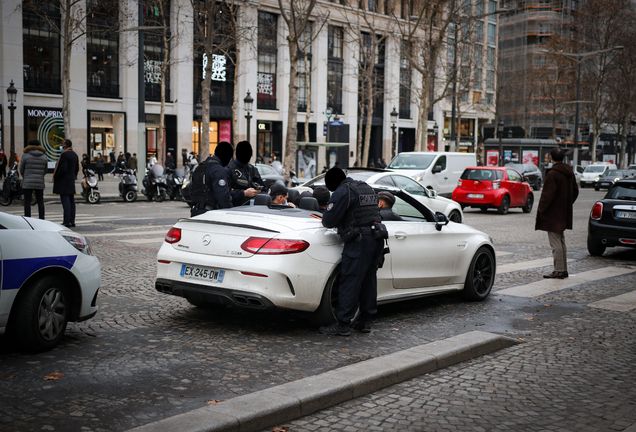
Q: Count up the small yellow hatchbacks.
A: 0